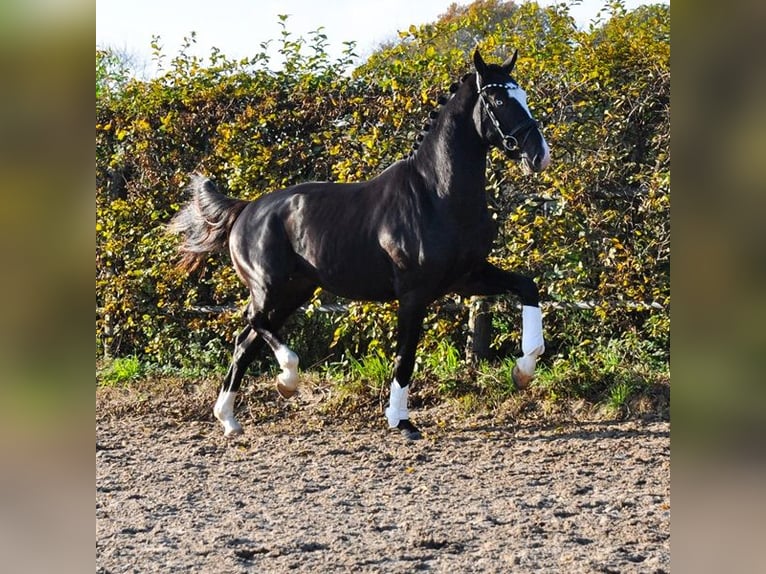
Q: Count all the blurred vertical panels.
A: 2